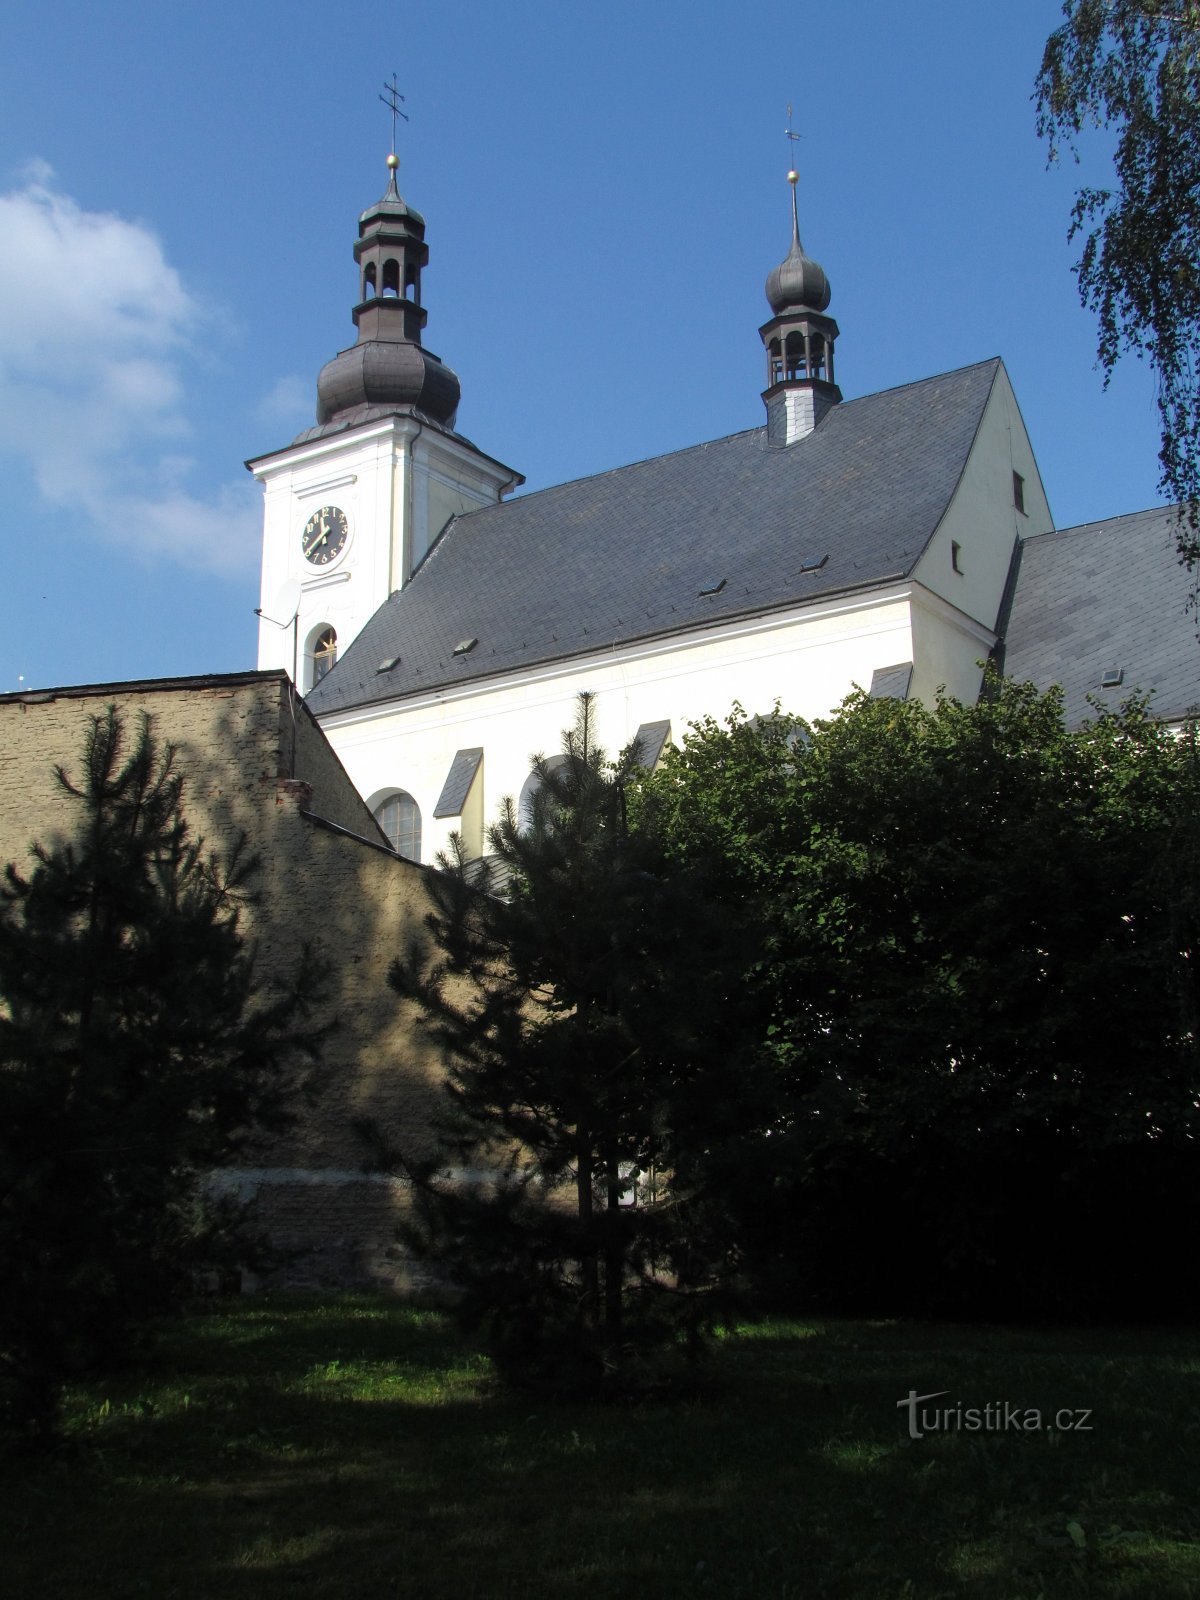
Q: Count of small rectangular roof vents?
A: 5